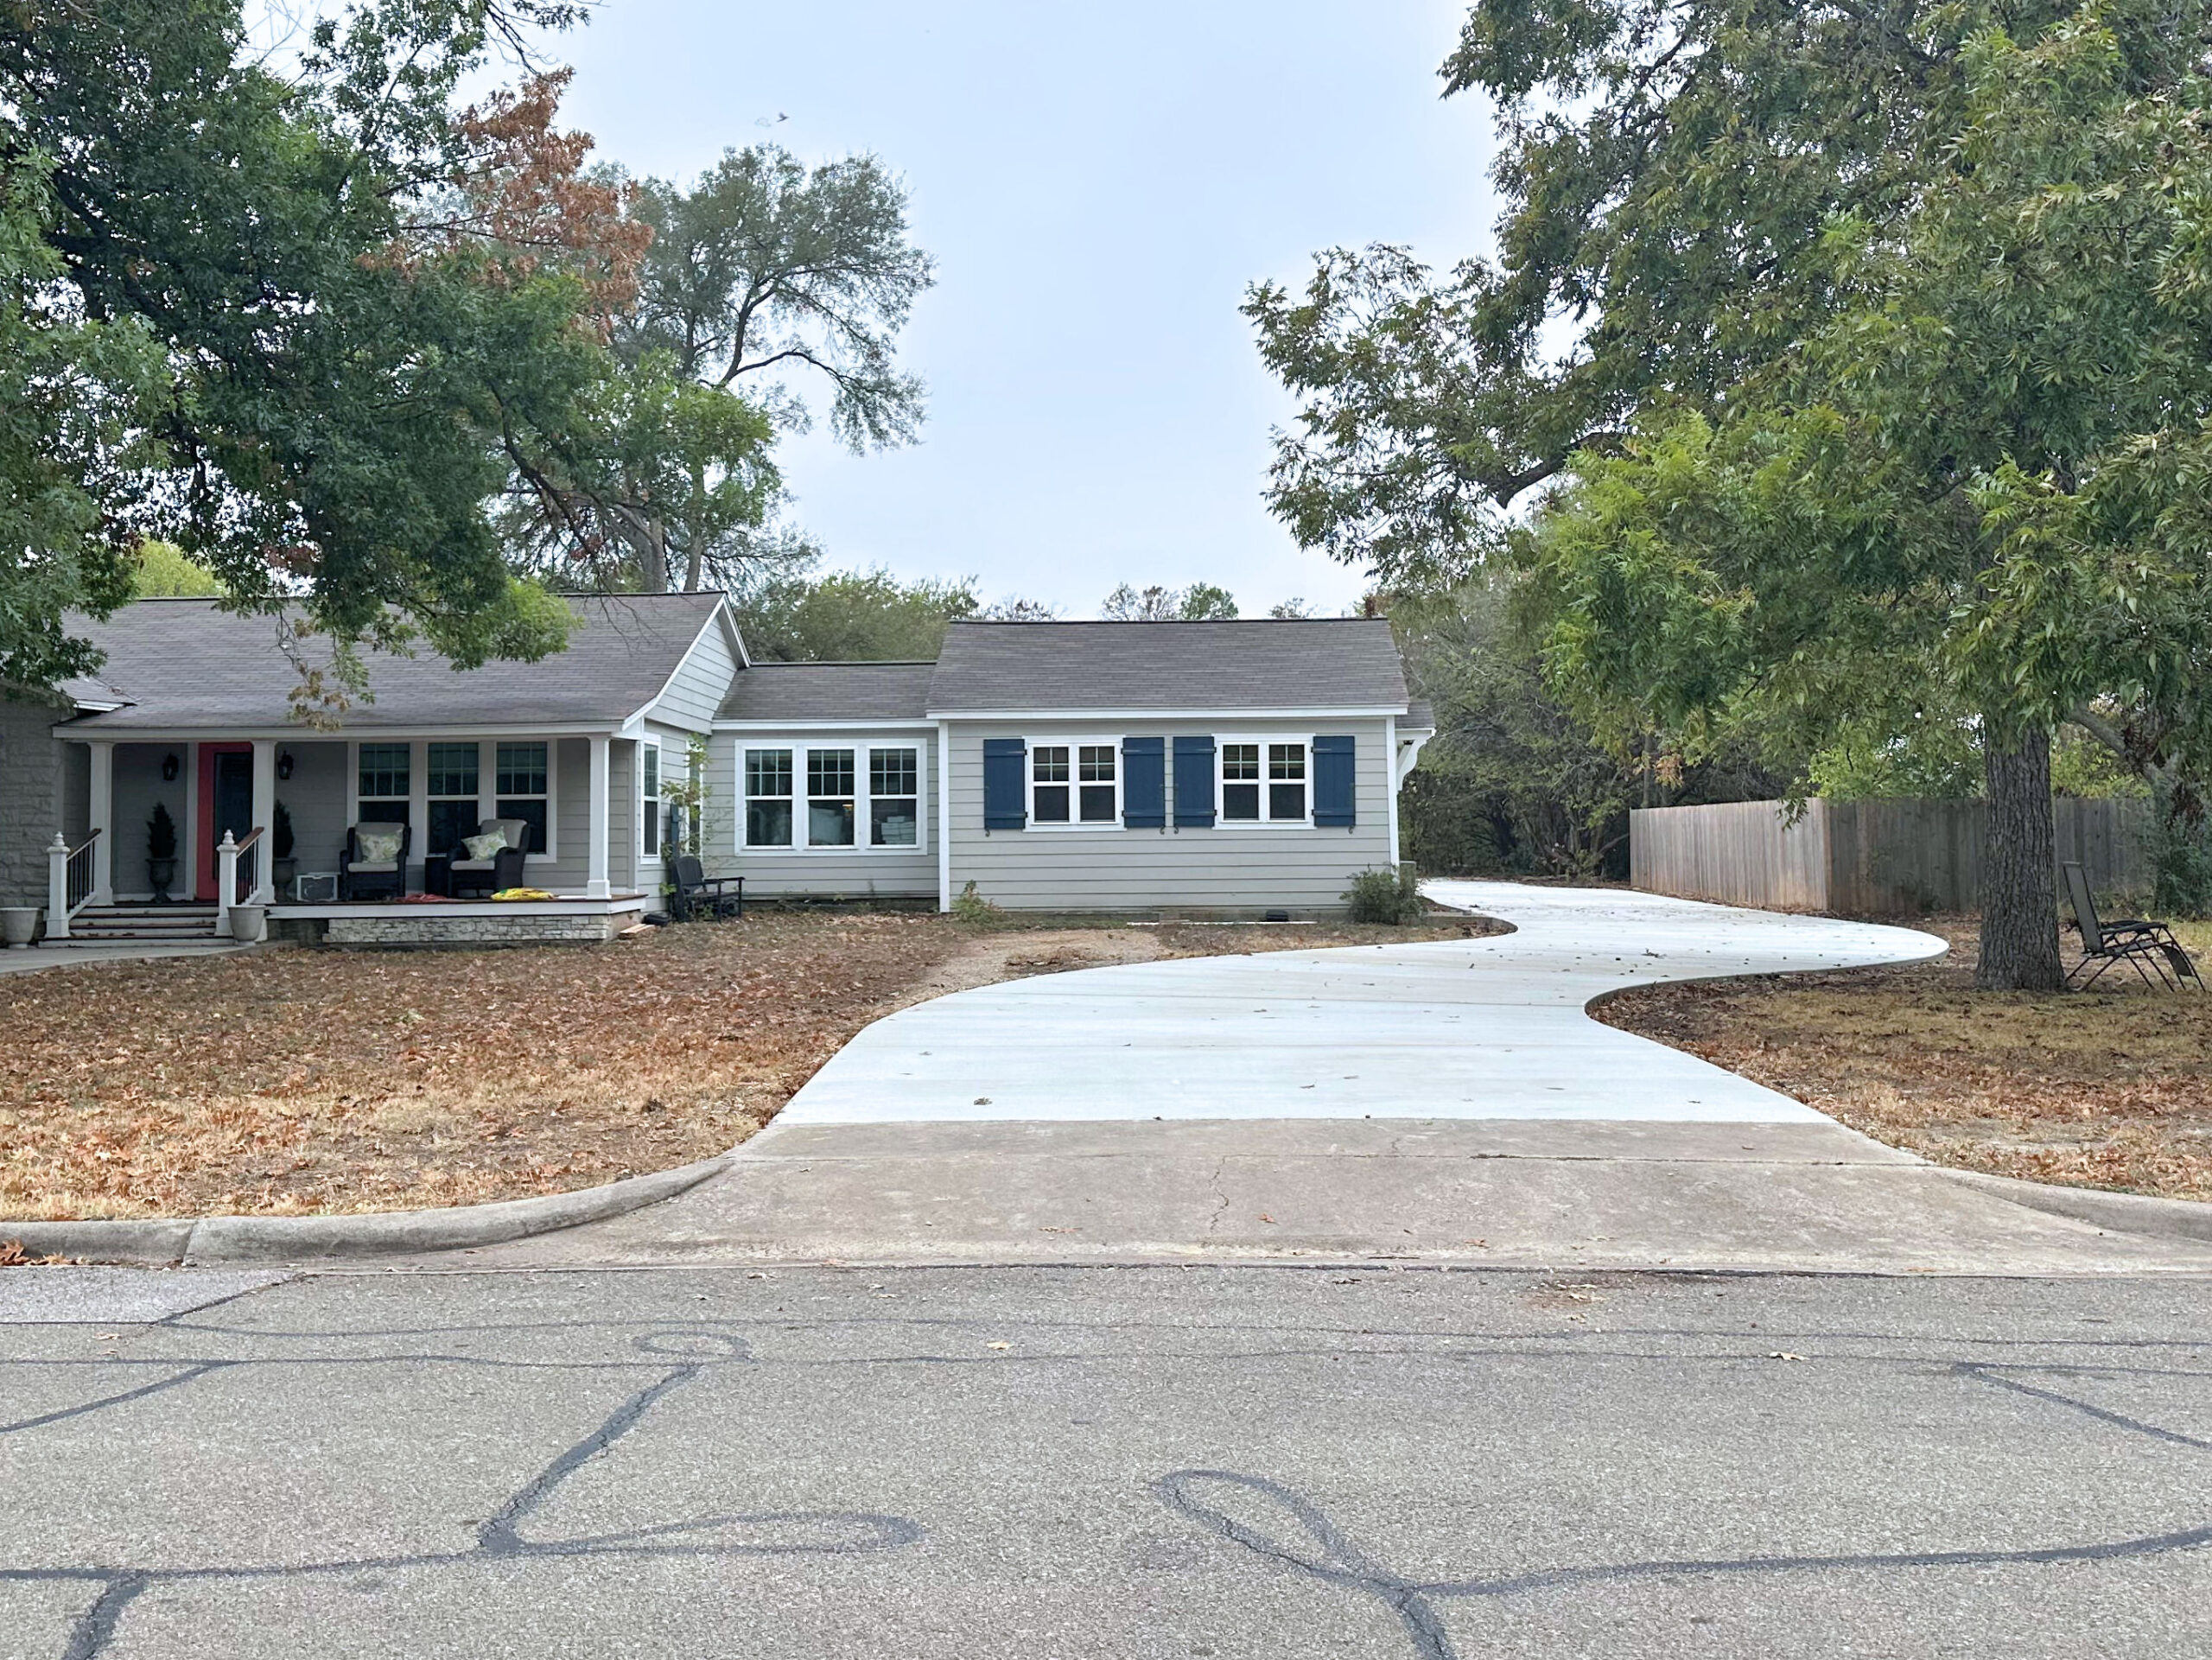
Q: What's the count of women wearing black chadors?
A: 0